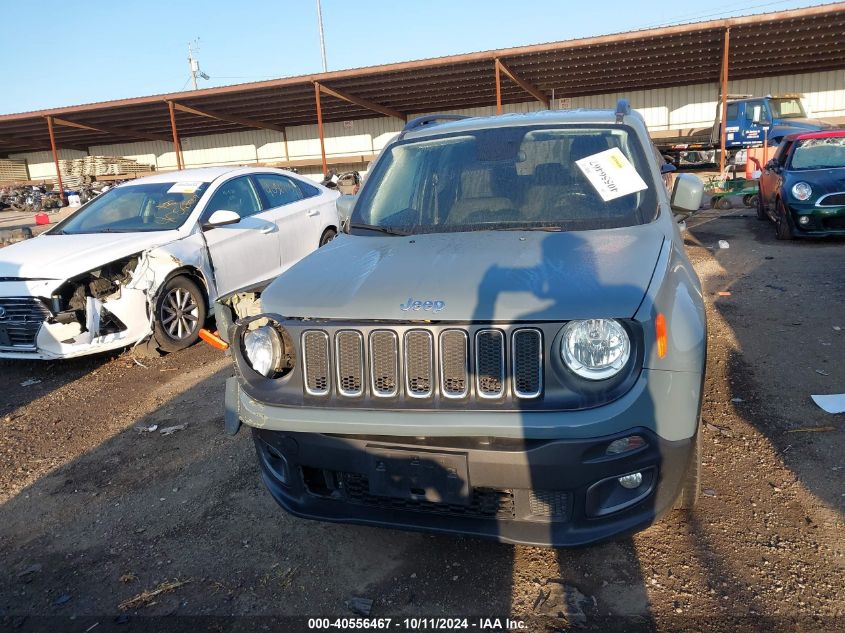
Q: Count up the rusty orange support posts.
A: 5